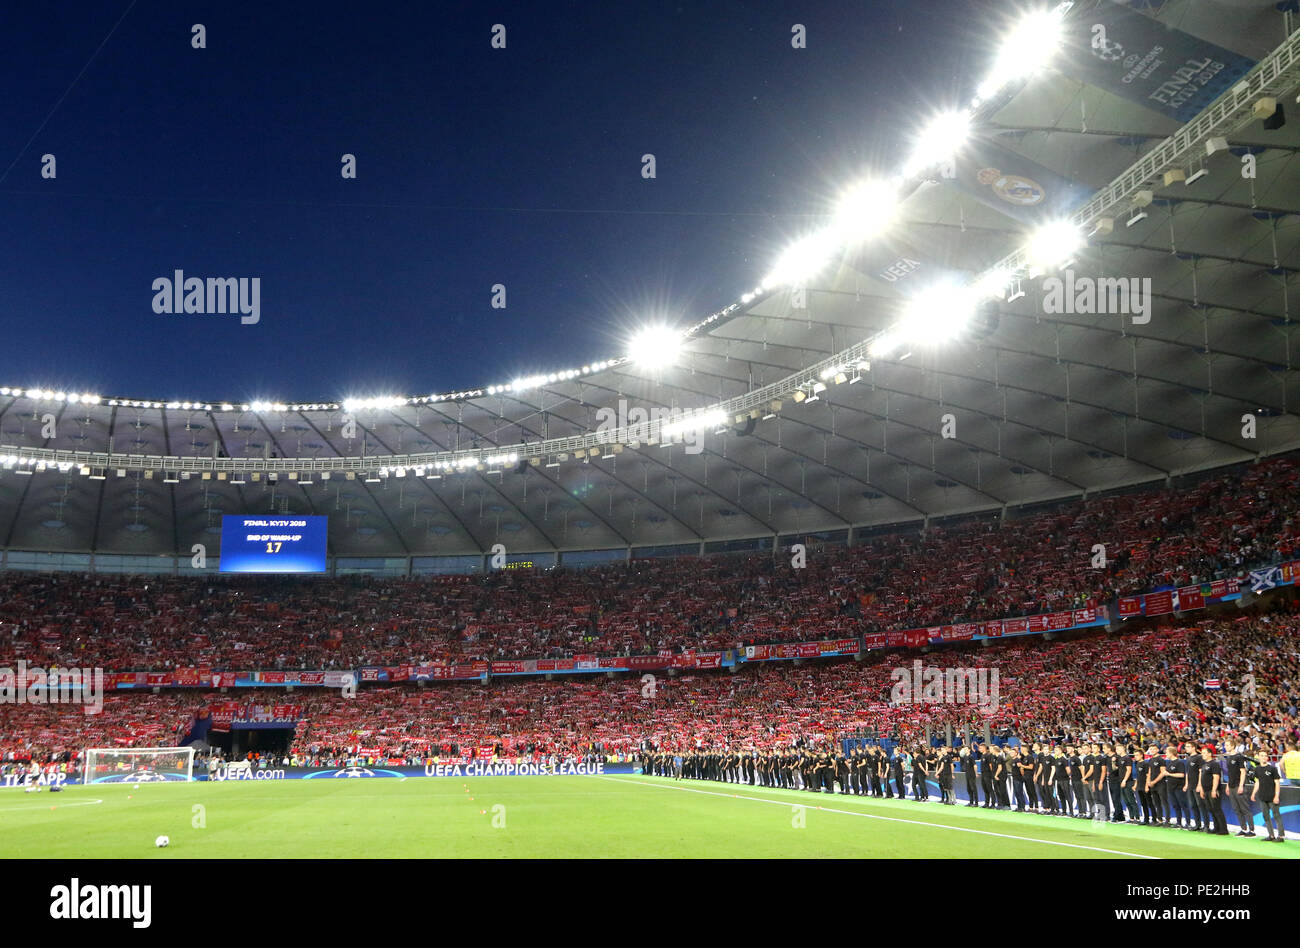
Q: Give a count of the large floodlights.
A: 7